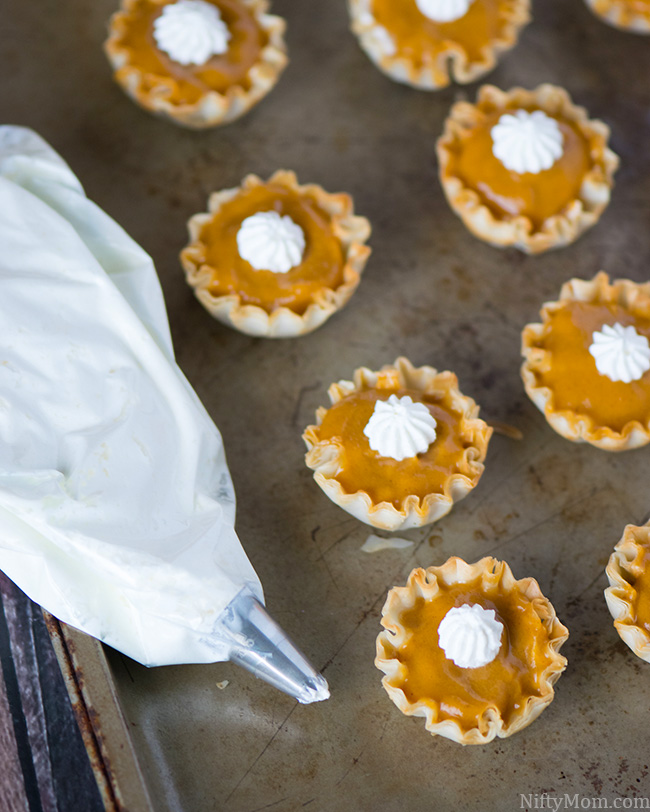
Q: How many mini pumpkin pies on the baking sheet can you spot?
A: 9